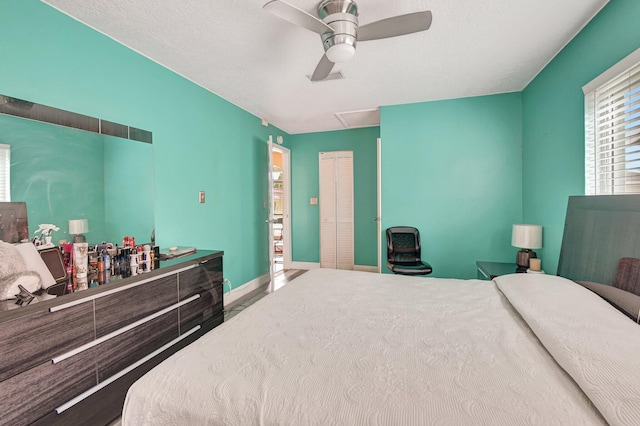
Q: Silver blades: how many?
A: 3